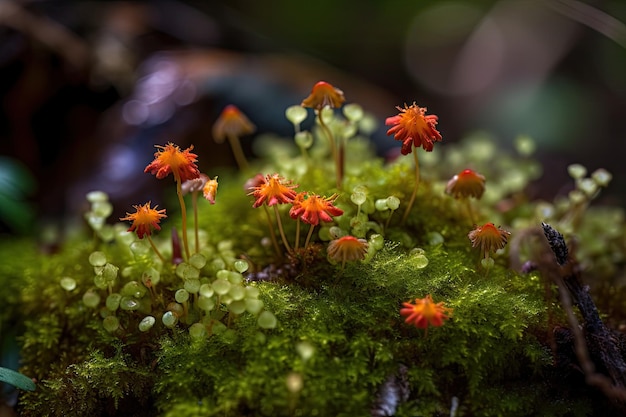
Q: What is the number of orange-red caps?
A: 11